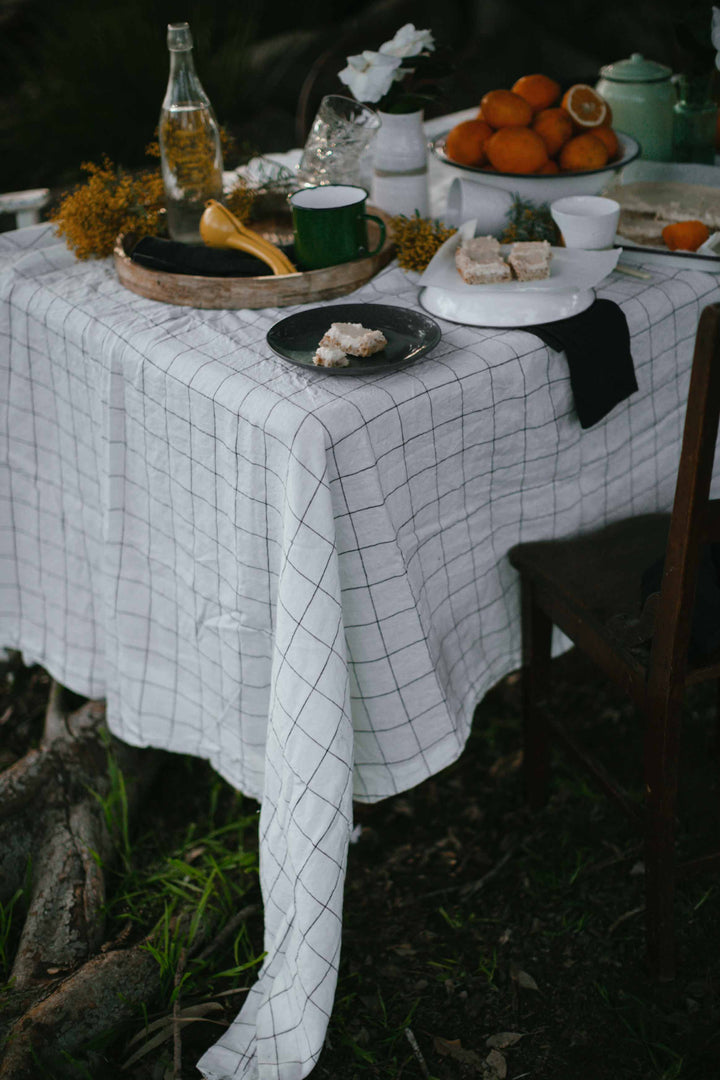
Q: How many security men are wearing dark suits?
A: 0